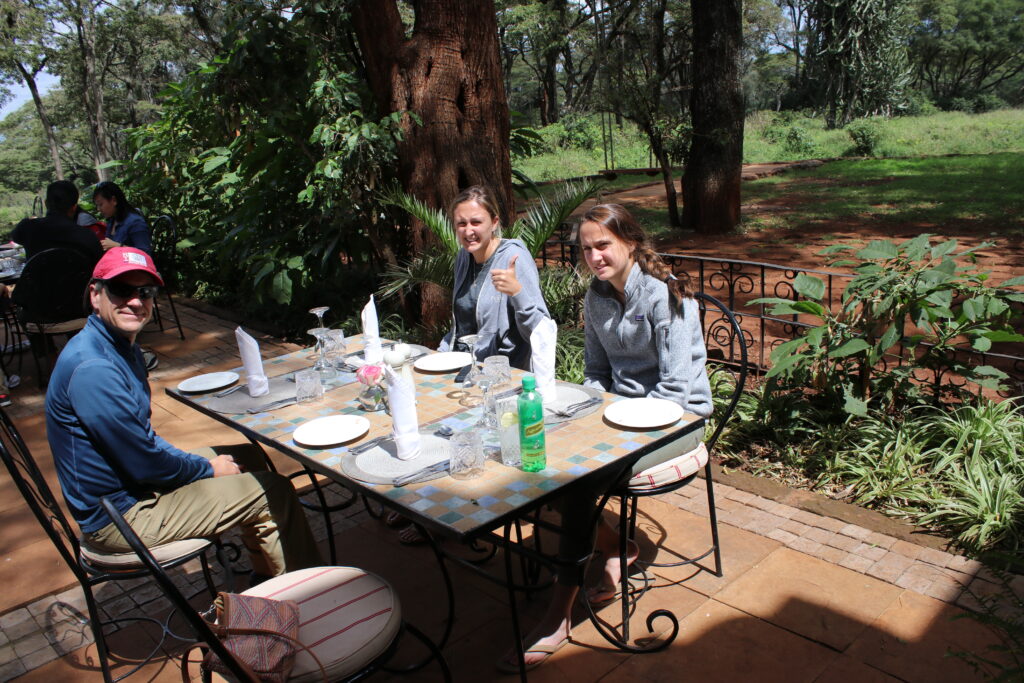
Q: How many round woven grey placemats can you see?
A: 4